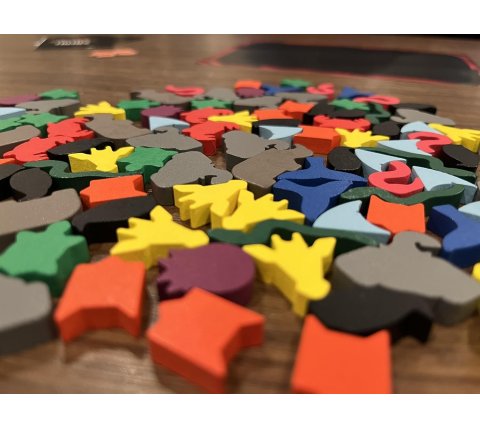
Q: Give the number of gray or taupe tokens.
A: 15